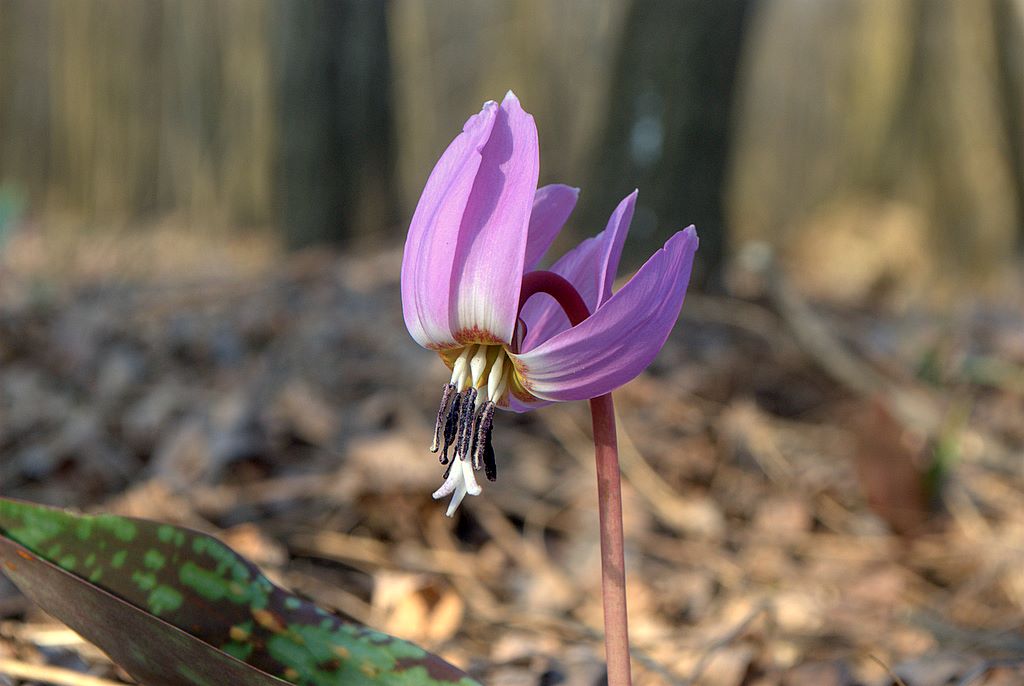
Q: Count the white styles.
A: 3